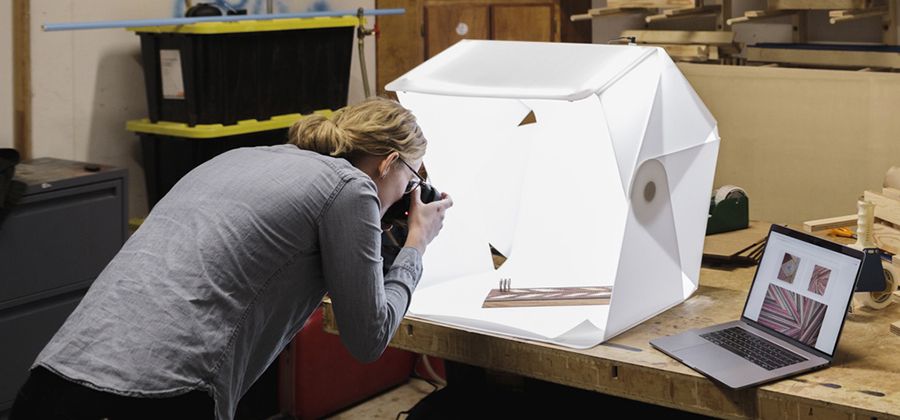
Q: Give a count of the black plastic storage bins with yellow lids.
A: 2